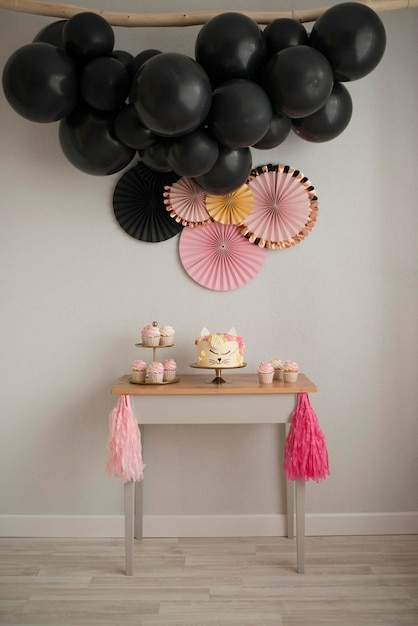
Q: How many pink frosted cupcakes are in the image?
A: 6